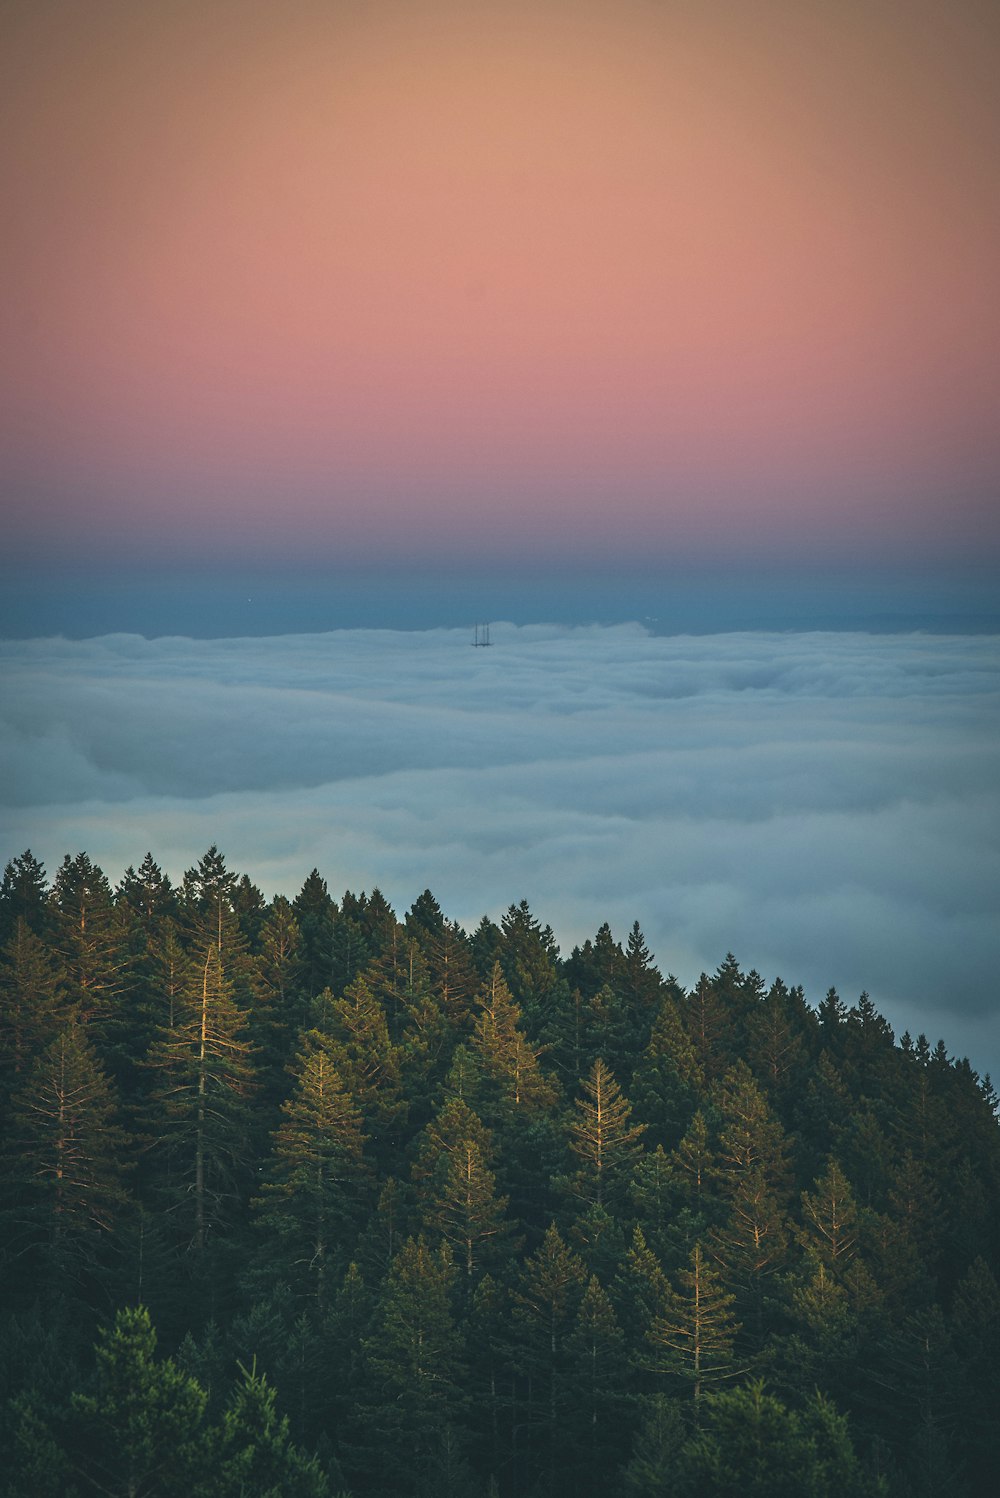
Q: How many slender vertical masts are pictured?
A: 3